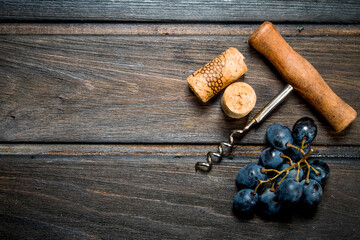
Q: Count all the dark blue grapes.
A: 11